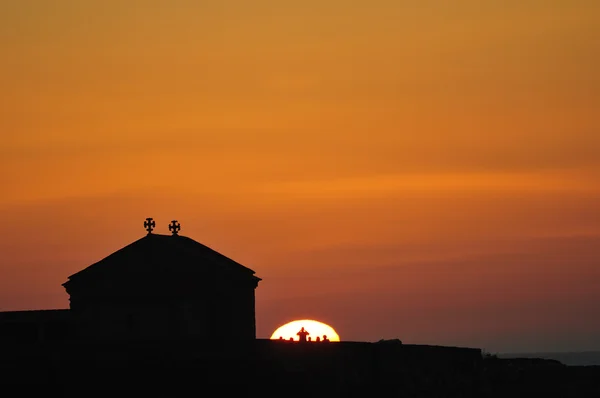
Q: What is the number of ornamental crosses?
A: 2